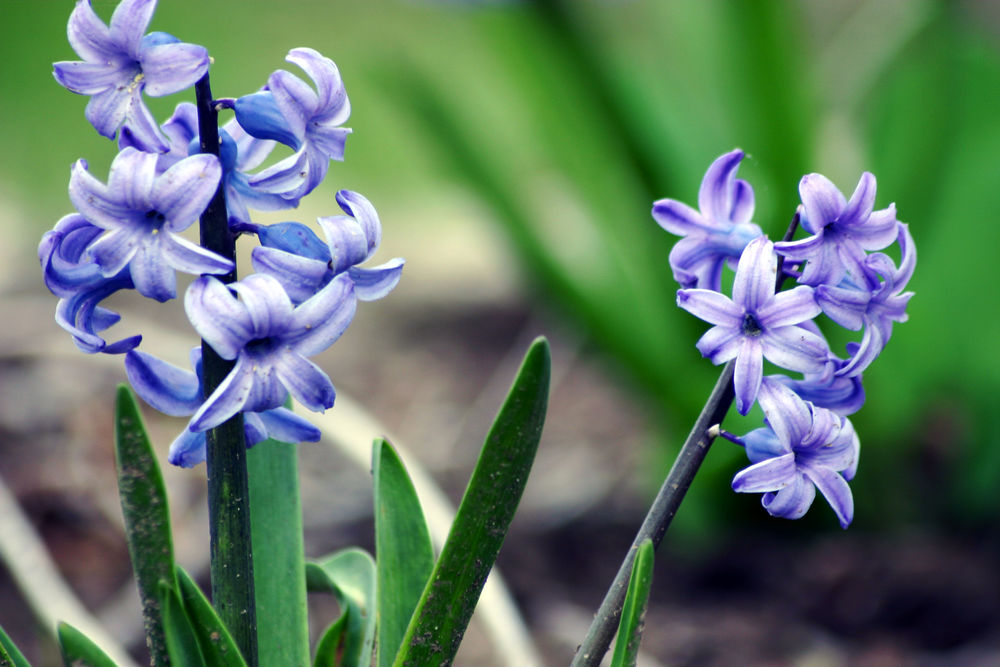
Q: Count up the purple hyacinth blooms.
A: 14